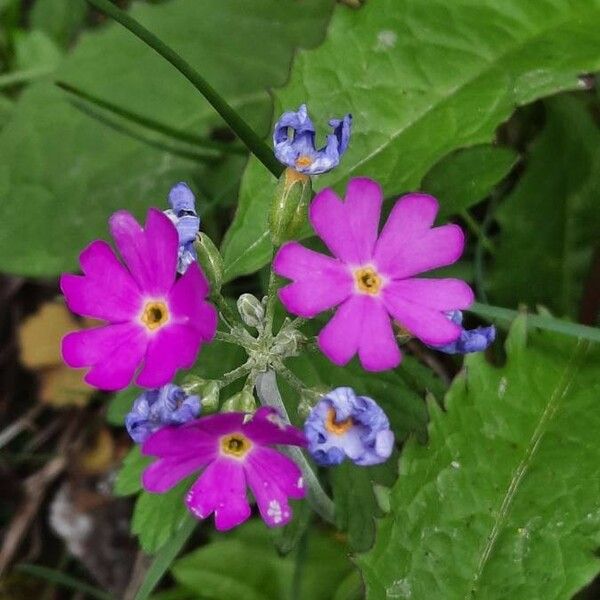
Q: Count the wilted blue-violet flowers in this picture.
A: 5